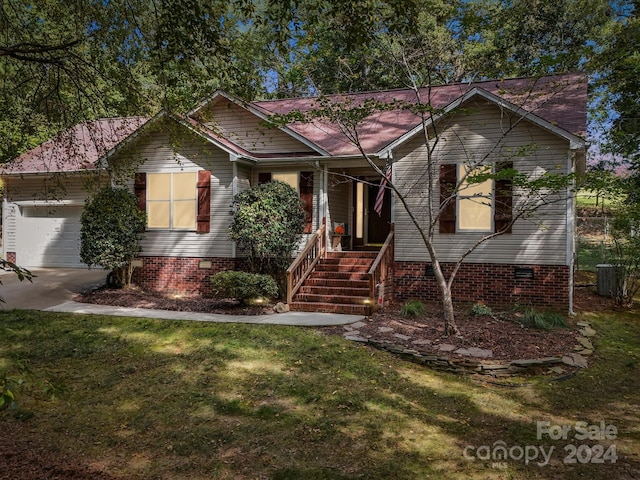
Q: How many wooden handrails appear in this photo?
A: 2